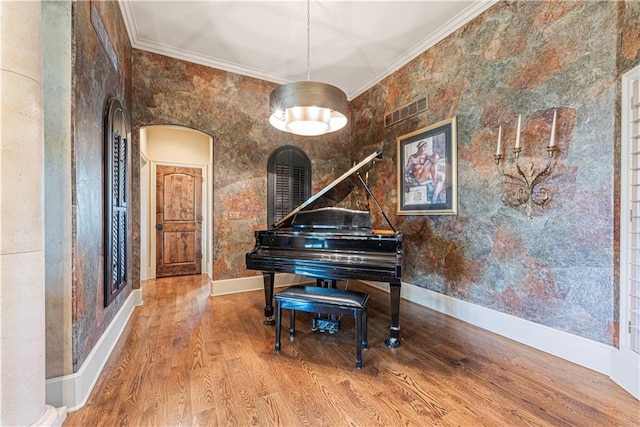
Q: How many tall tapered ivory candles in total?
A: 3